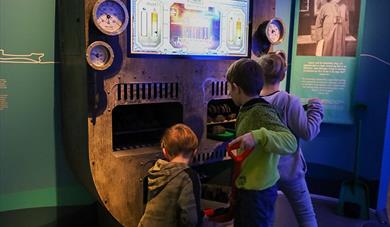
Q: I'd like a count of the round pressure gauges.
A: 3